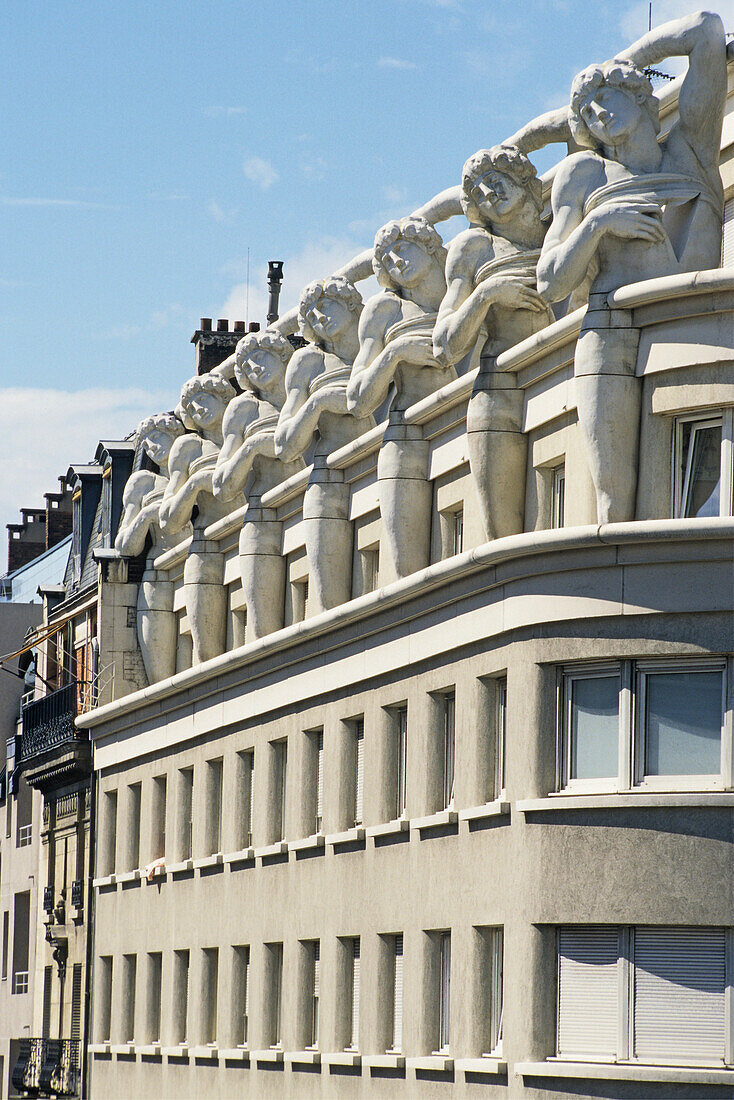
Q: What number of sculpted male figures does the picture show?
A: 7